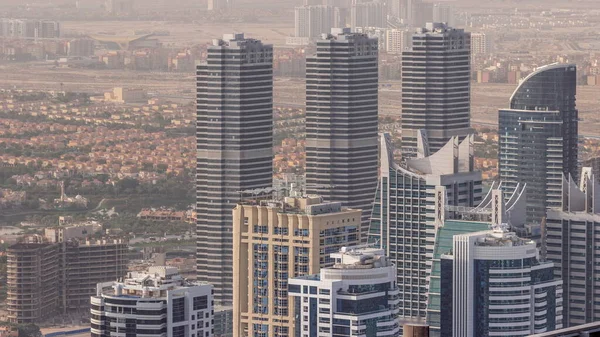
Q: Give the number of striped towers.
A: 3